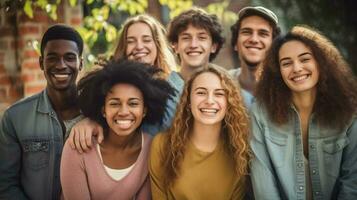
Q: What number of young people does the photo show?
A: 7